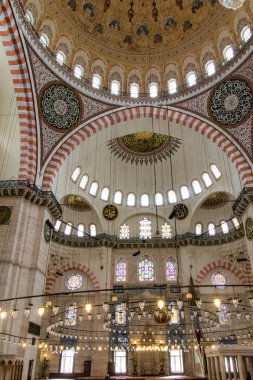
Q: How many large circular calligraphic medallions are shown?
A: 2